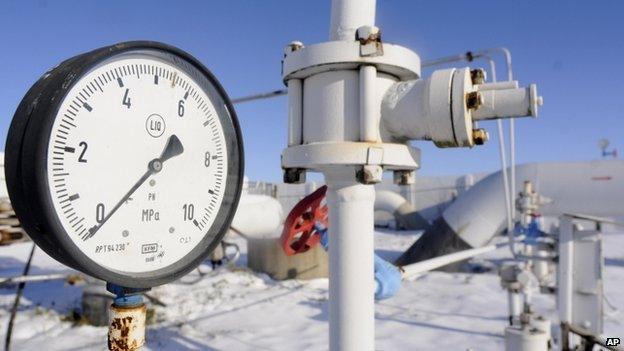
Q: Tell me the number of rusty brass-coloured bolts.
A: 3